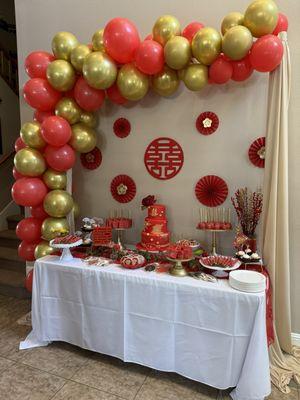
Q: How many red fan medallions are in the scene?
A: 6